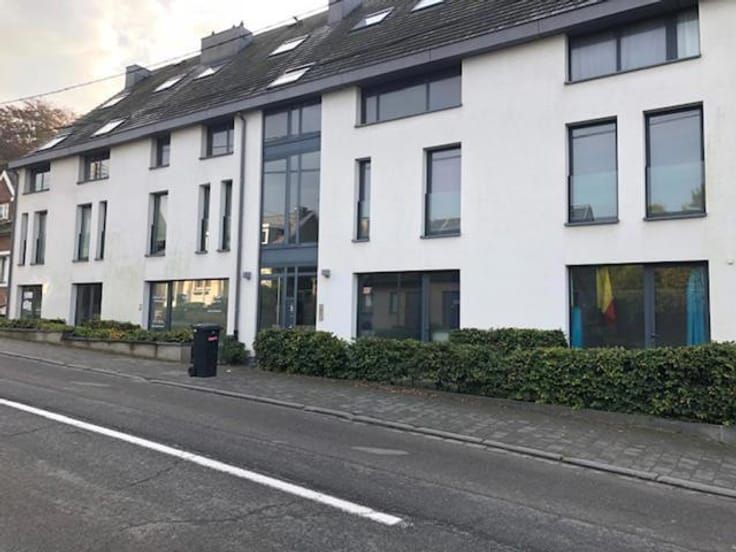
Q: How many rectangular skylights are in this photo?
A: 9